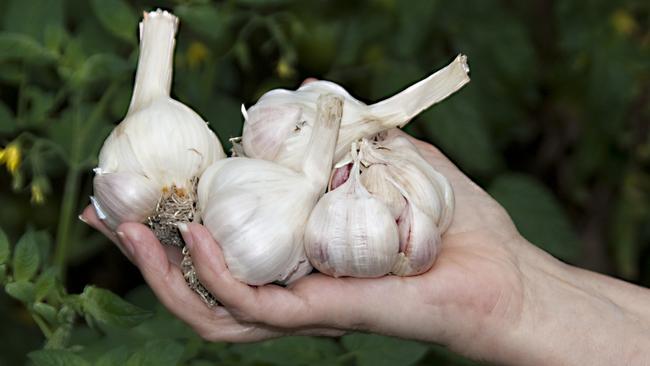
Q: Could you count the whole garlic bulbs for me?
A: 4